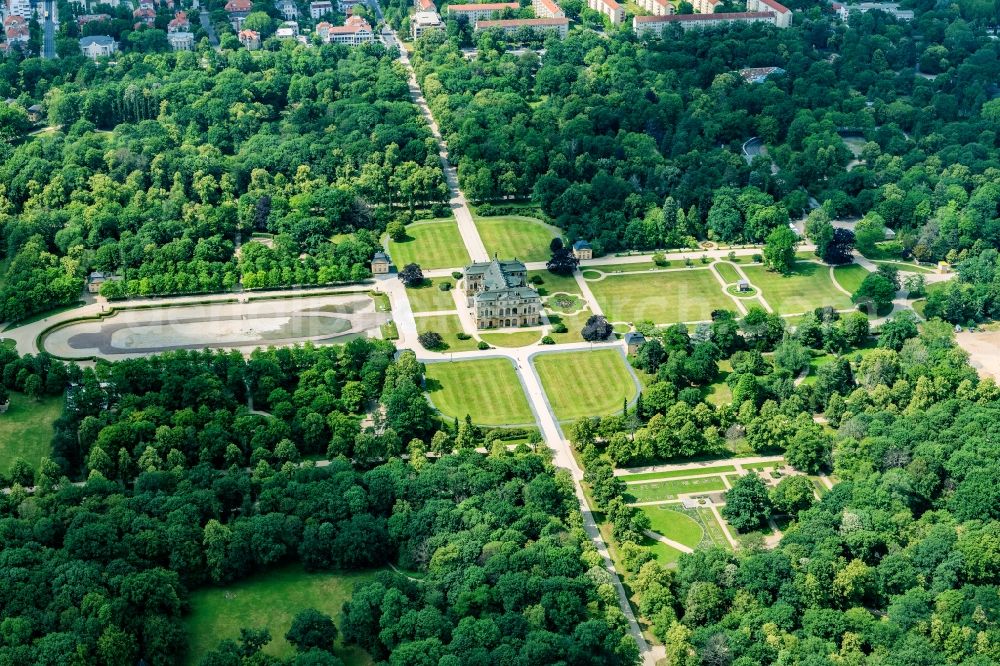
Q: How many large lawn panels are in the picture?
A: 6